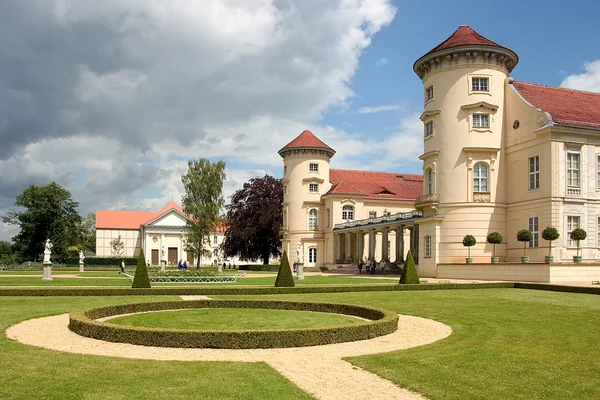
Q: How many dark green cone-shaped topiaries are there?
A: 3